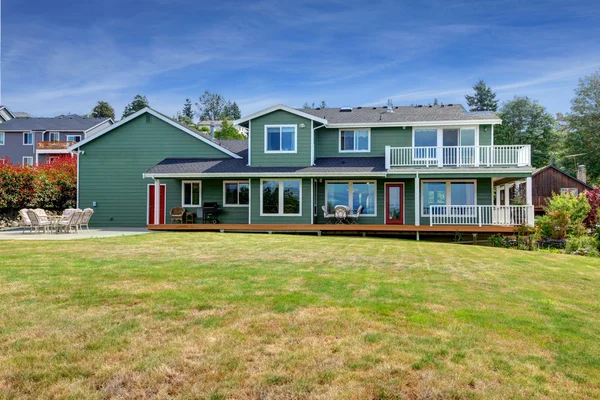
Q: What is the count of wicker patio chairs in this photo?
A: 1